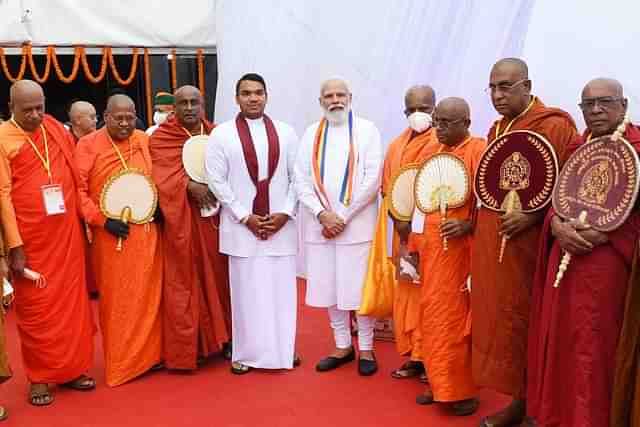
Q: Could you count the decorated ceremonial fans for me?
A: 6